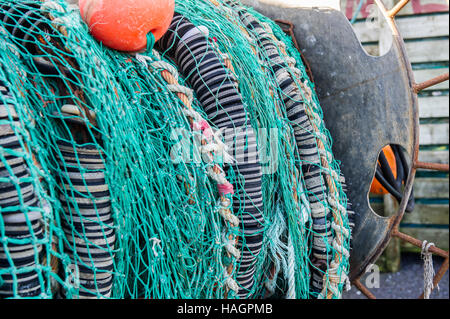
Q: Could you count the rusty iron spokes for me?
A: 5